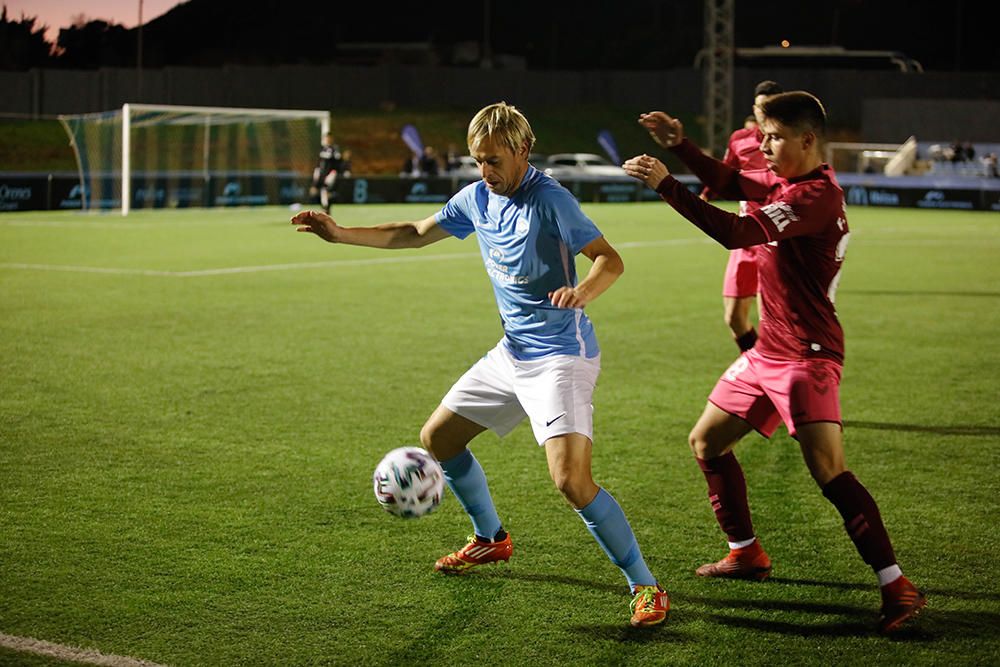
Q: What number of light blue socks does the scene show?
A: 2